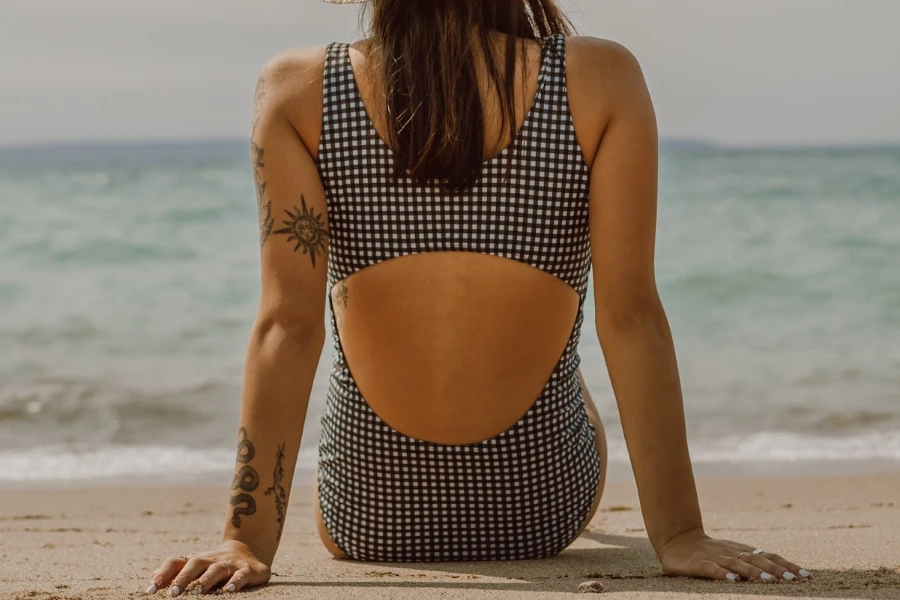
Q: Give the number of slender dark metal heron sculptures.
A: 0